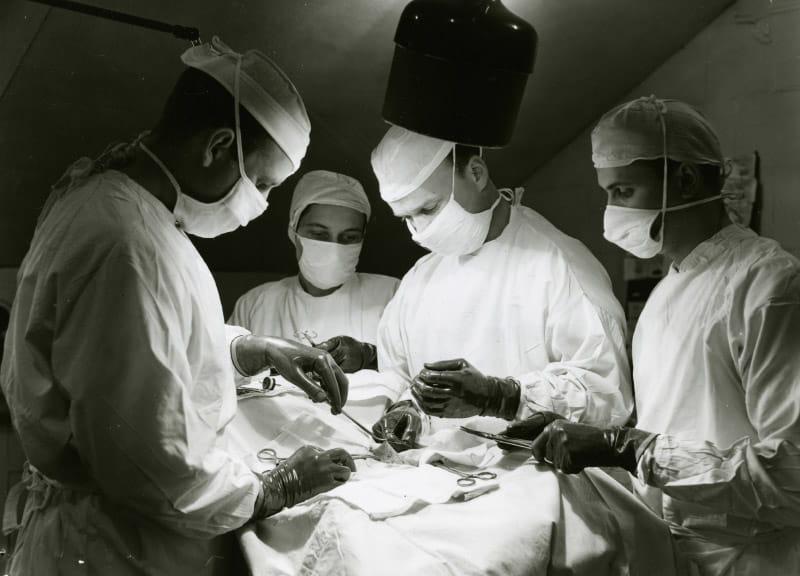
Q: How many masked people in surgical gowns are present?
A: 4